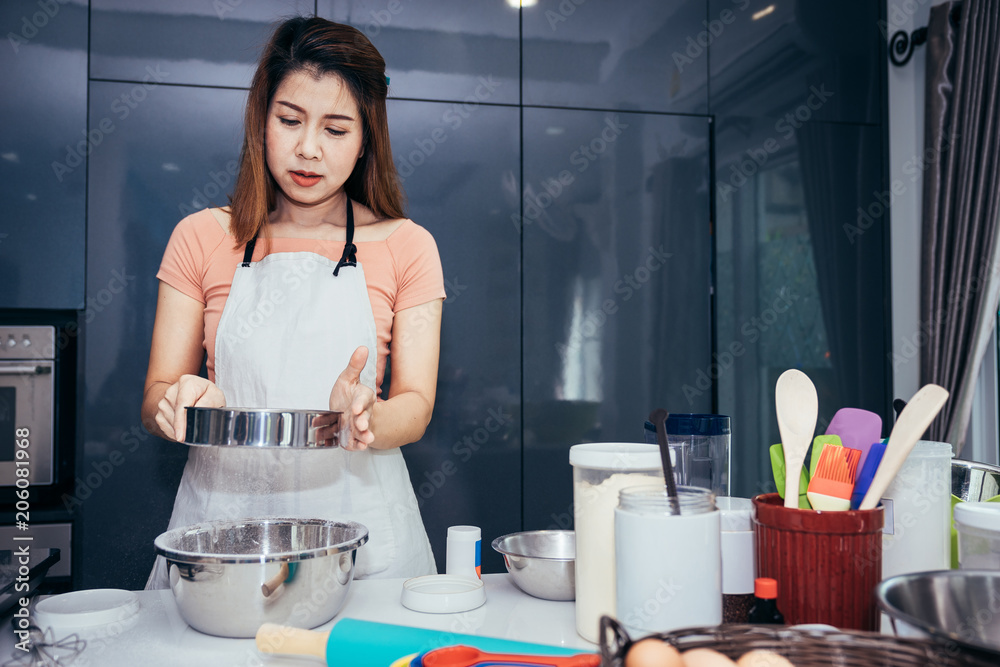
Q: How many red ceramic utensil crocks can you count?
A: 1